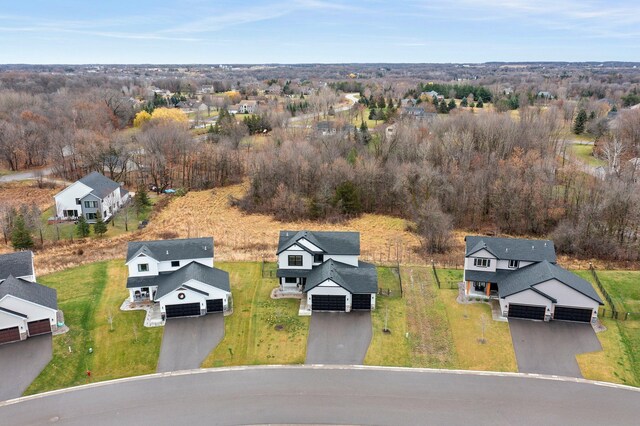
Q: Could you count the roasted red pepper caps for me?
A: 0